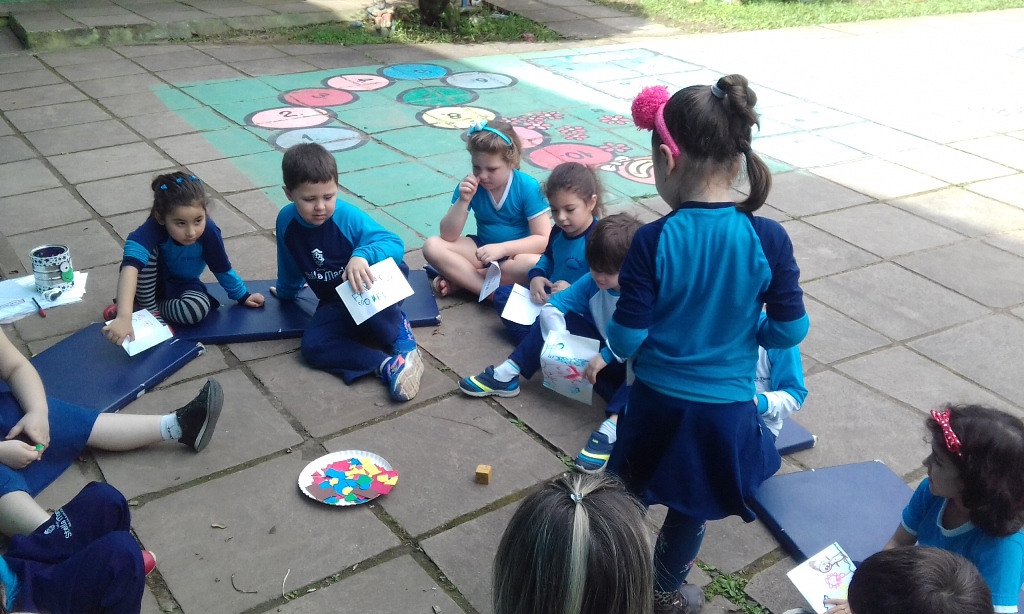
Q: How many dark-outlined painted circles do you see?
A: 10